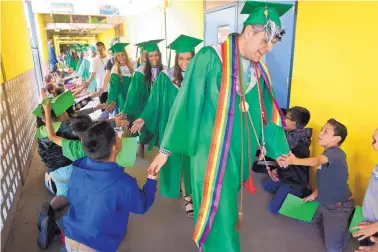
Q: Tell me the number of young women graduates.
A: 3